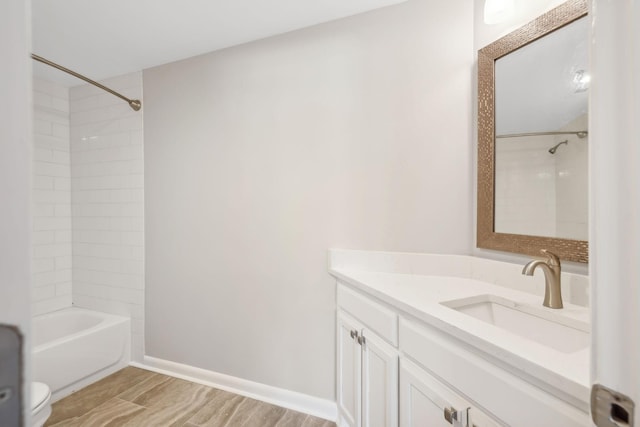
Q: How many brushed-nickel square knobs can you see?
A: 3